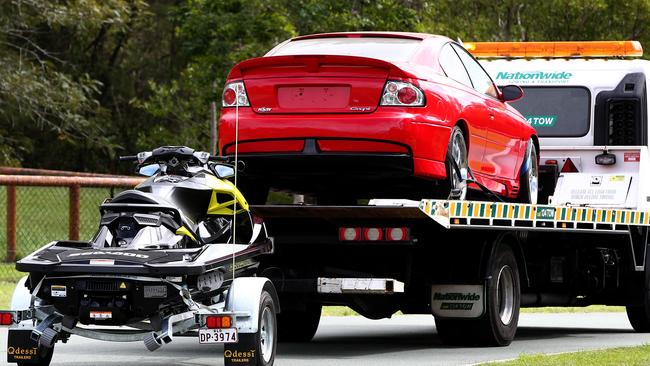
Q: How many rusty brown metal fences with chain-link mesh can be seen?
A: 1